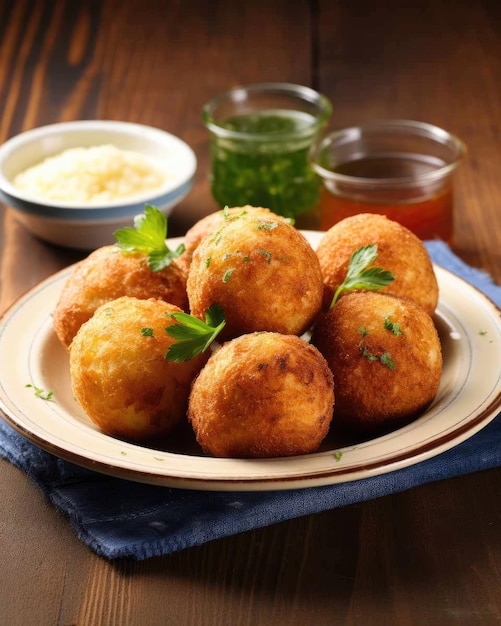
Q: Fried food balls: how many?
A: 7